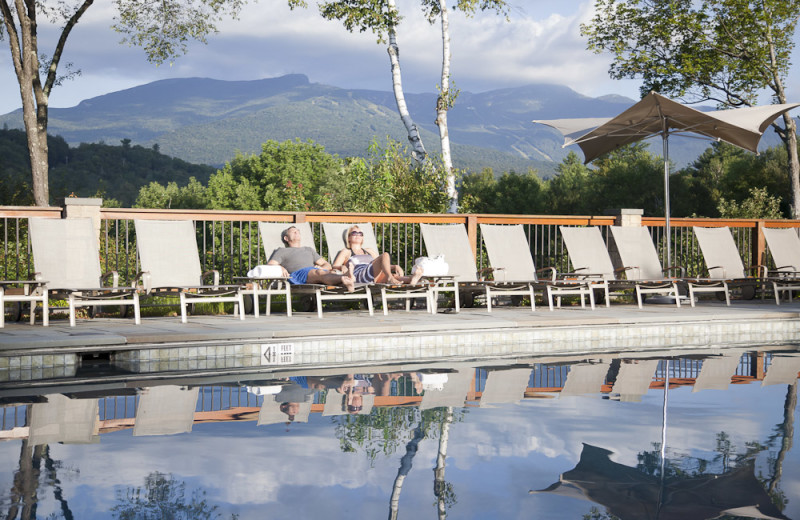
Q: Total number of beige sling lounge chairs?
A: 10